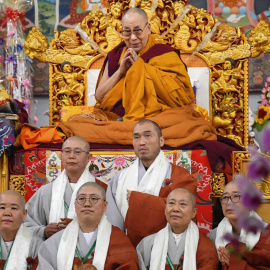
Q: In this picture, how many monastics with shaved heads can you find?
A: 7